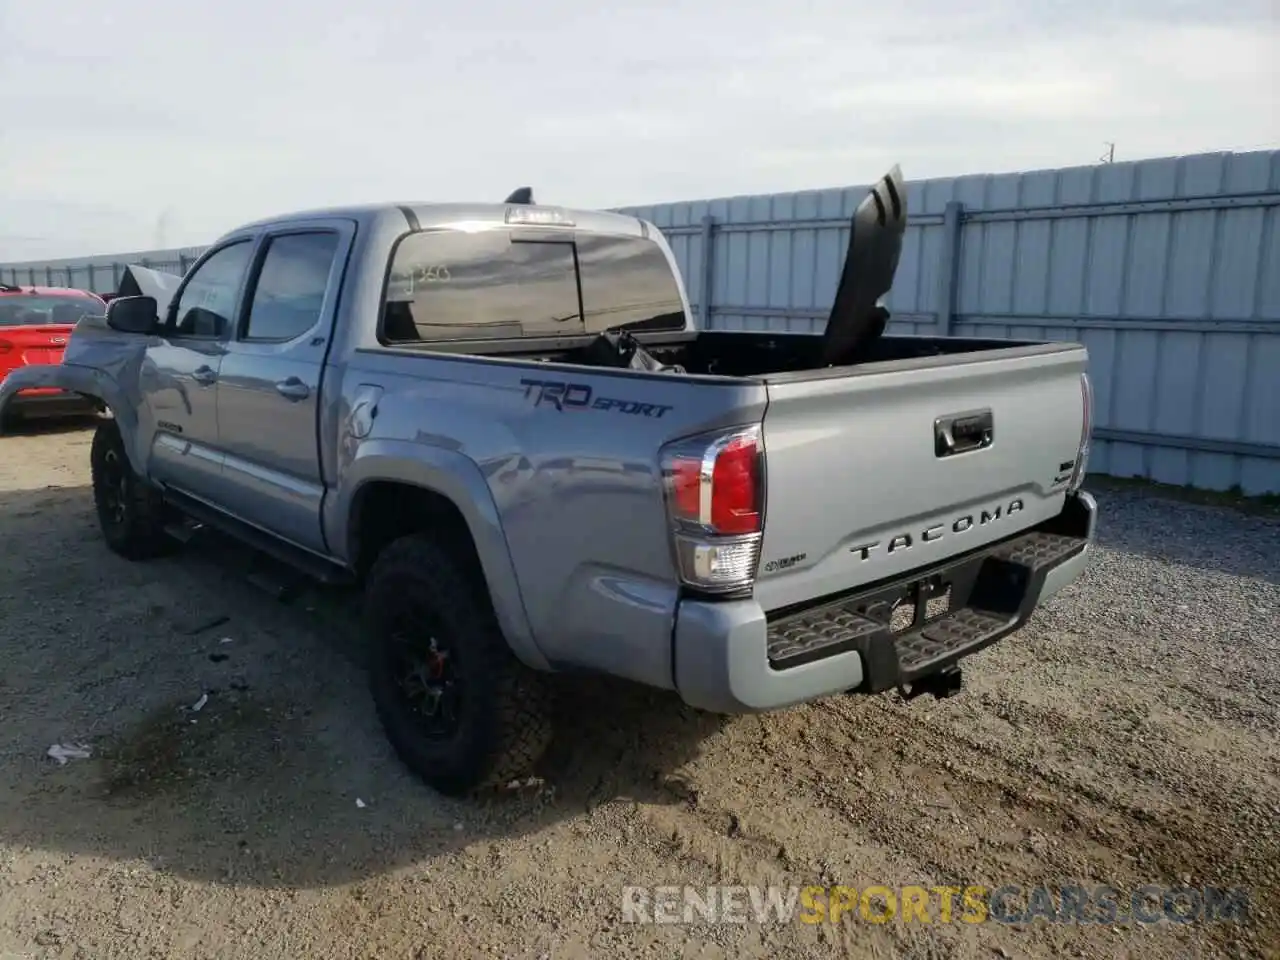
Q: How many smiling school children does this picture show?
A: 0